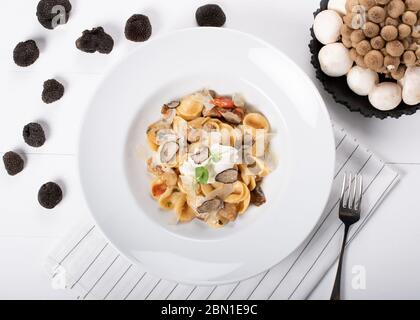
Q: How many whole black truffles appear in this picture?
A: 9